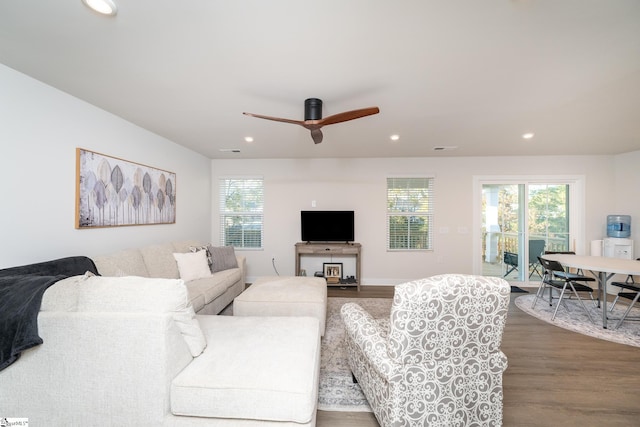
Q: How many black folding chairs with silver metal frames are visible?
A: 4